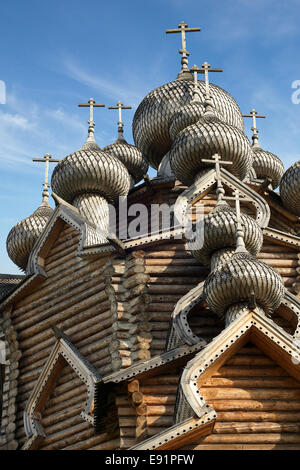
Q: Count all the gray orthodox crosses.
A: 9